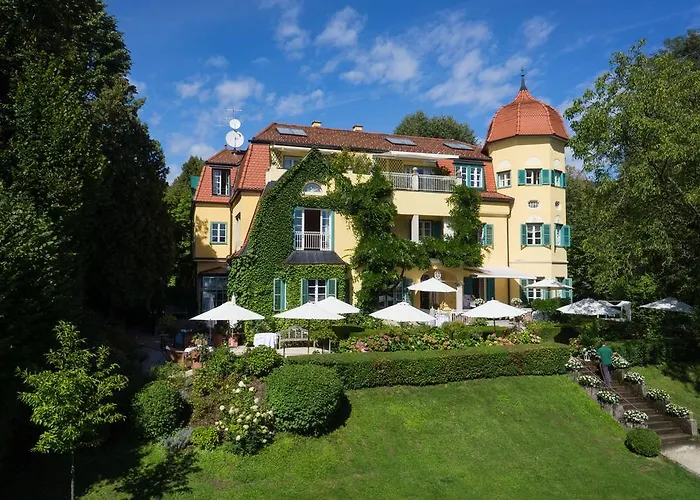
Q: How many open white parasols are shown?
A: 9